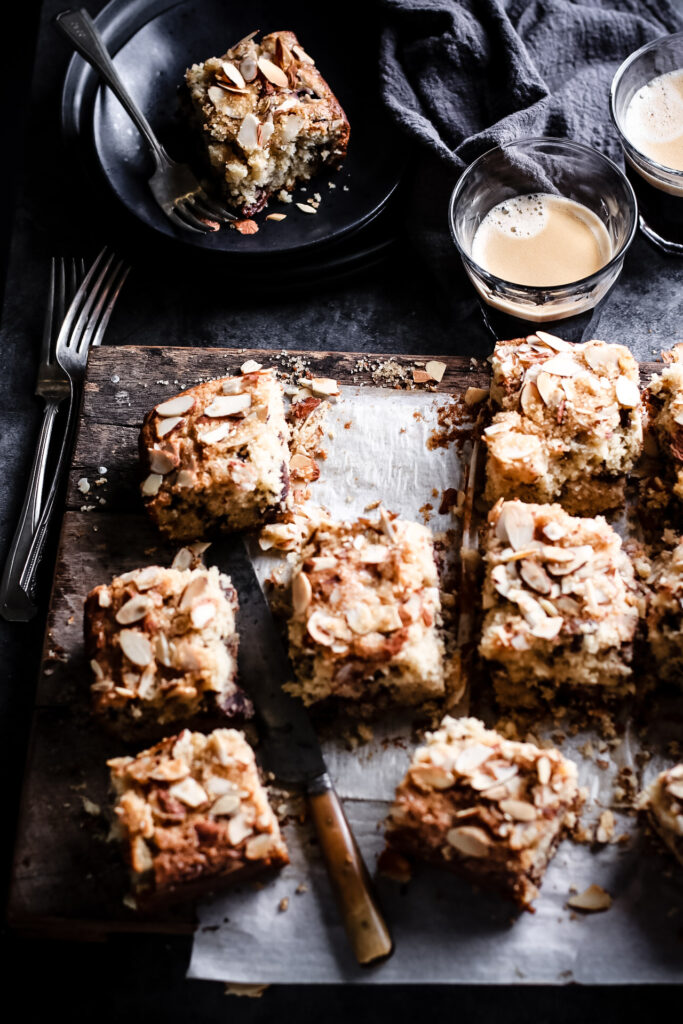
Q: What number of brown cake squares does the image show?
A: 11